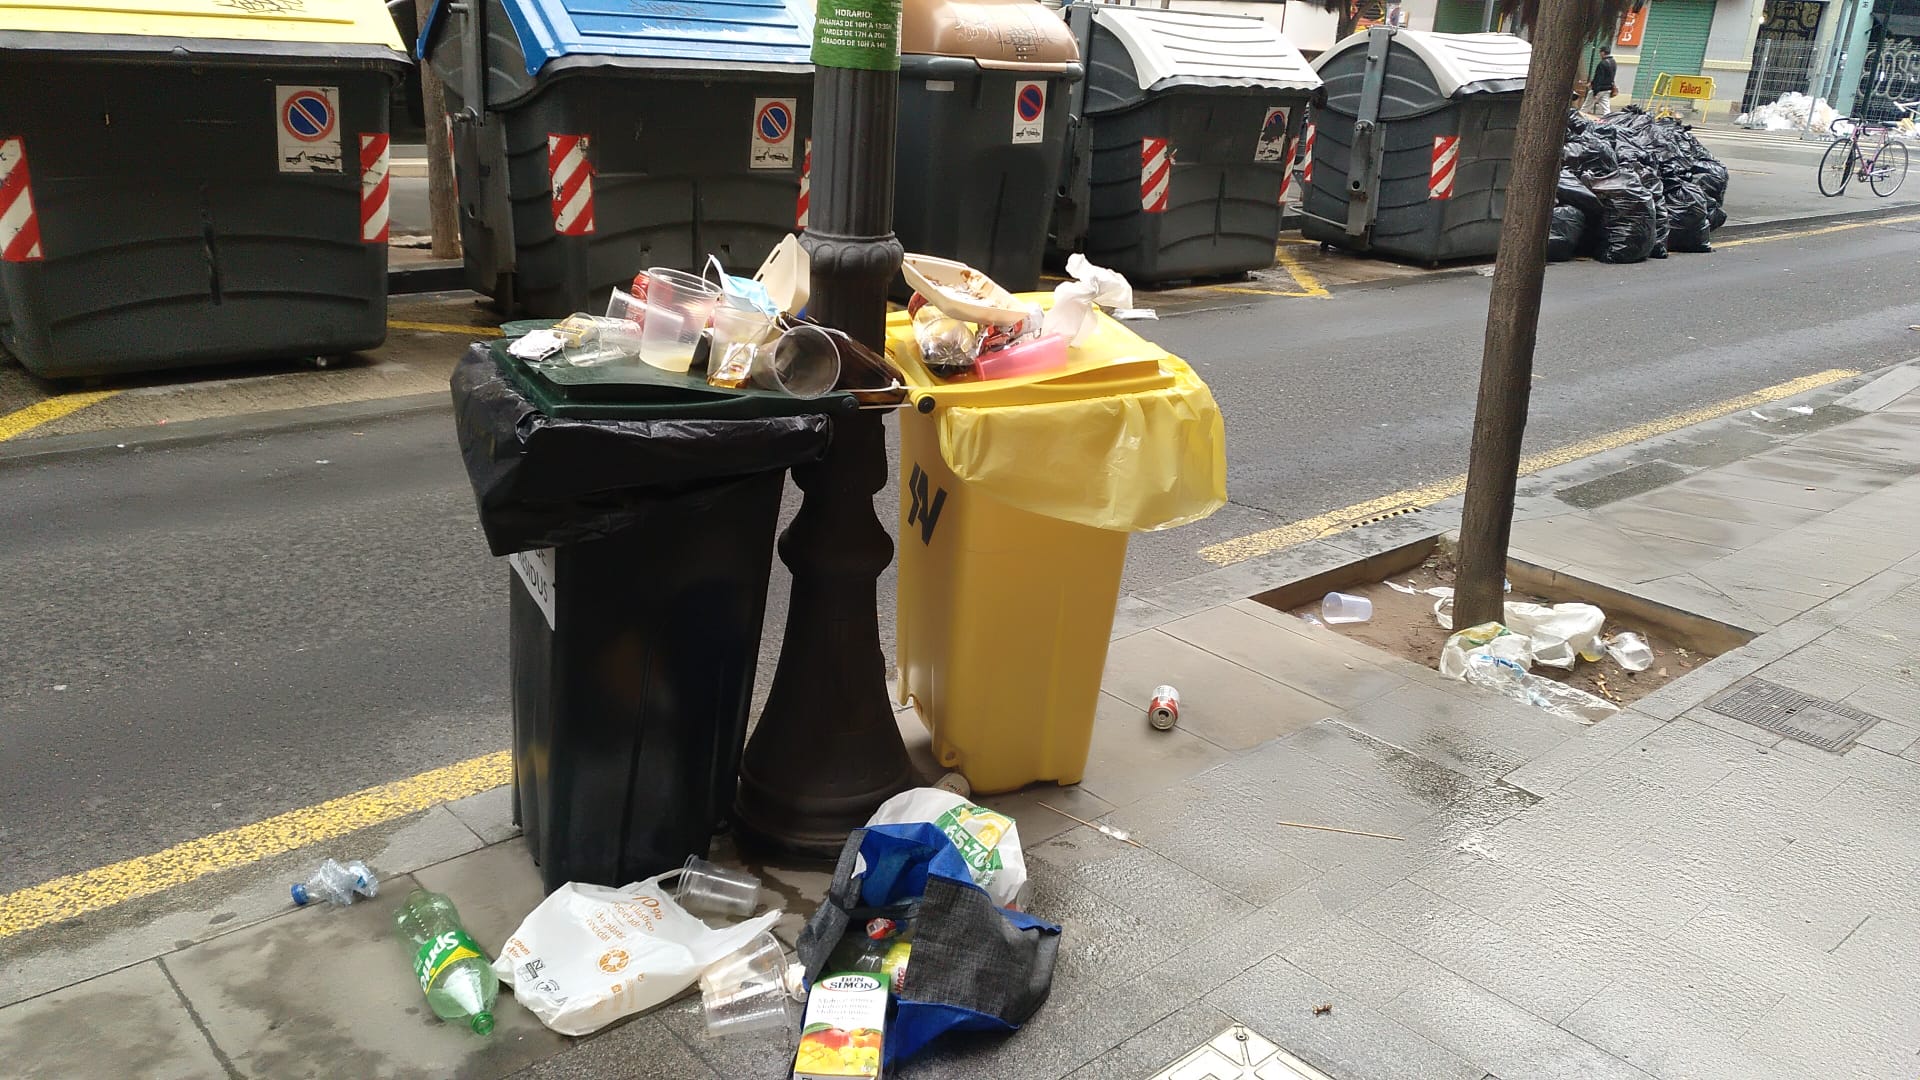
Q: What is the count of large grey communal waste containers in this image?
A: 5